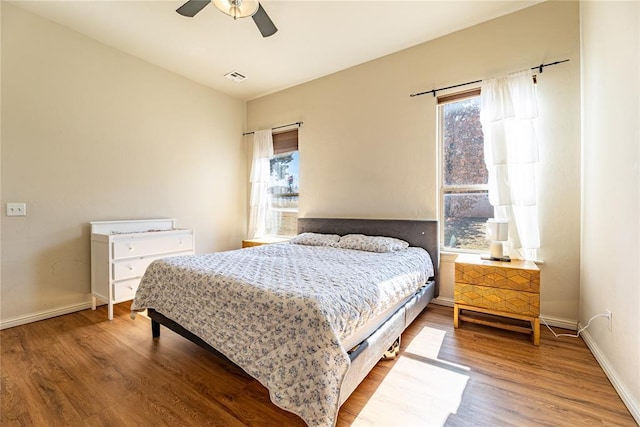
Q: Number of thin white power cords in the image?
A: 1